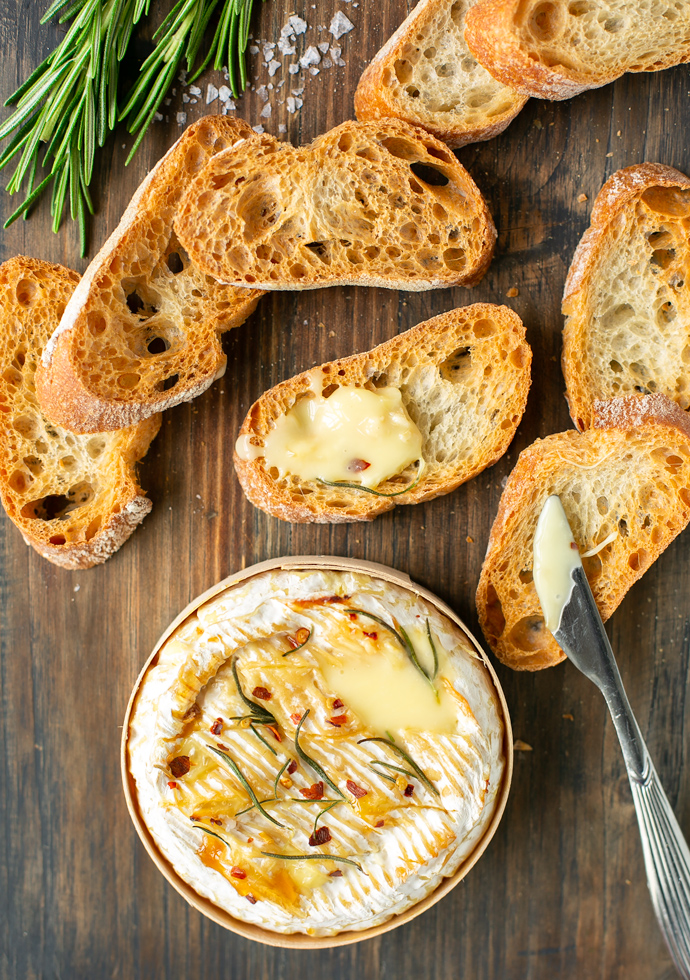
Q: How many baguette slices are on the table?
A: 8